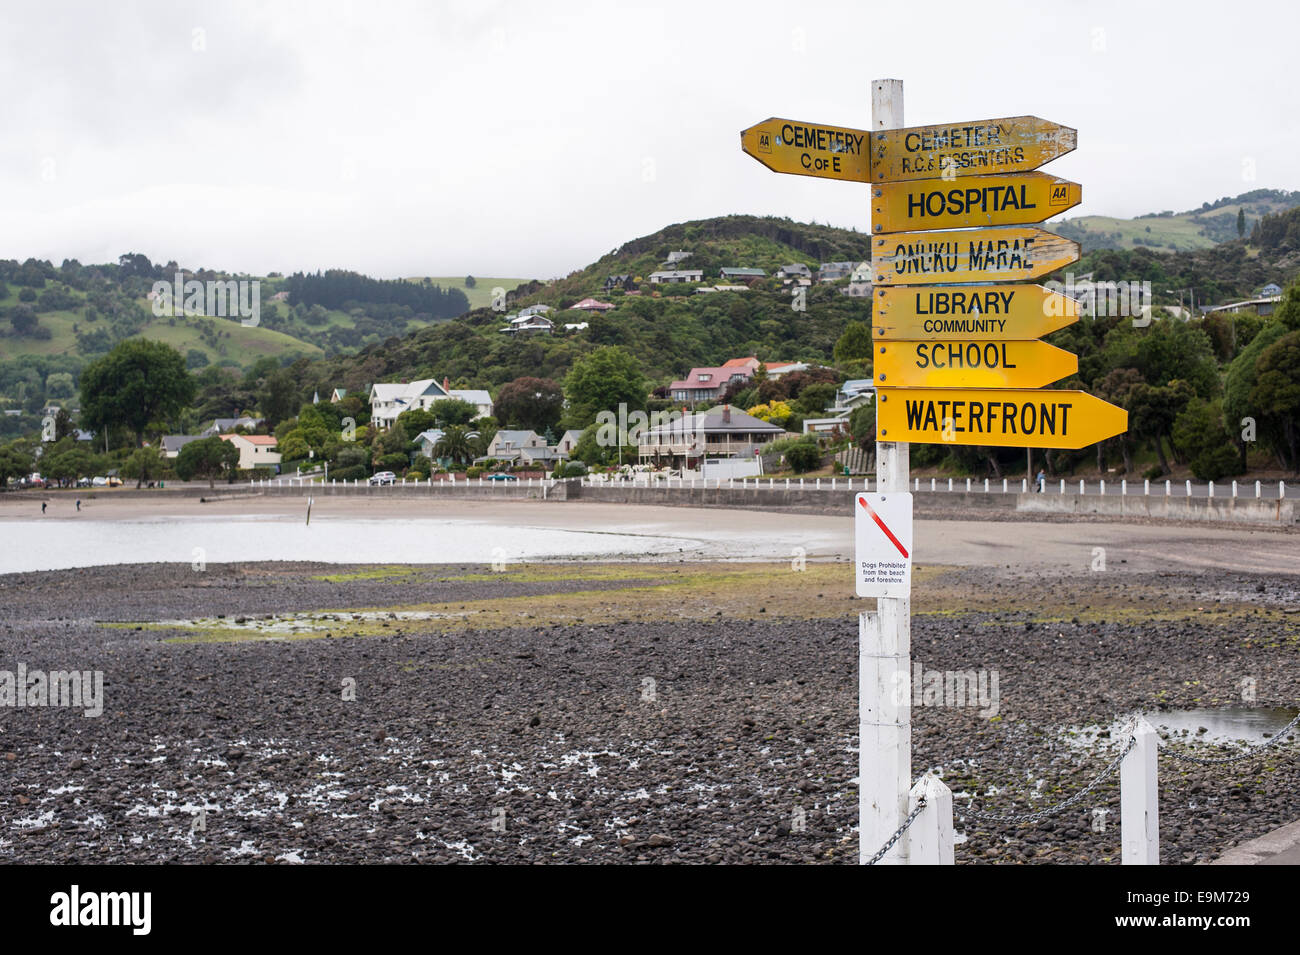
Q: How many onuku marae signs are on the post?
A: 1